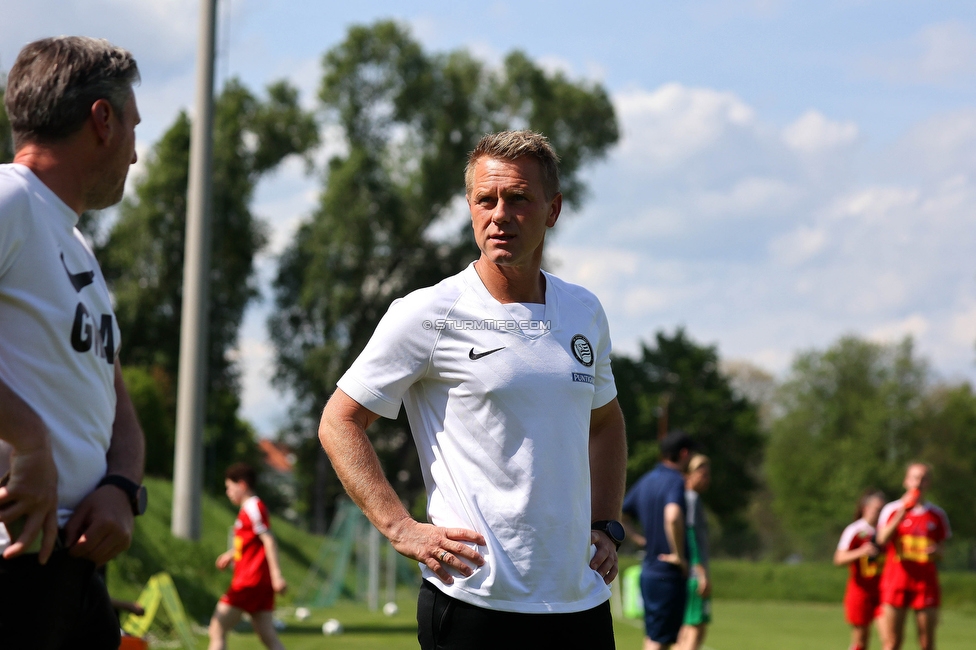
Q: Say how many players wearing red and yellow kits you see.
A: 3